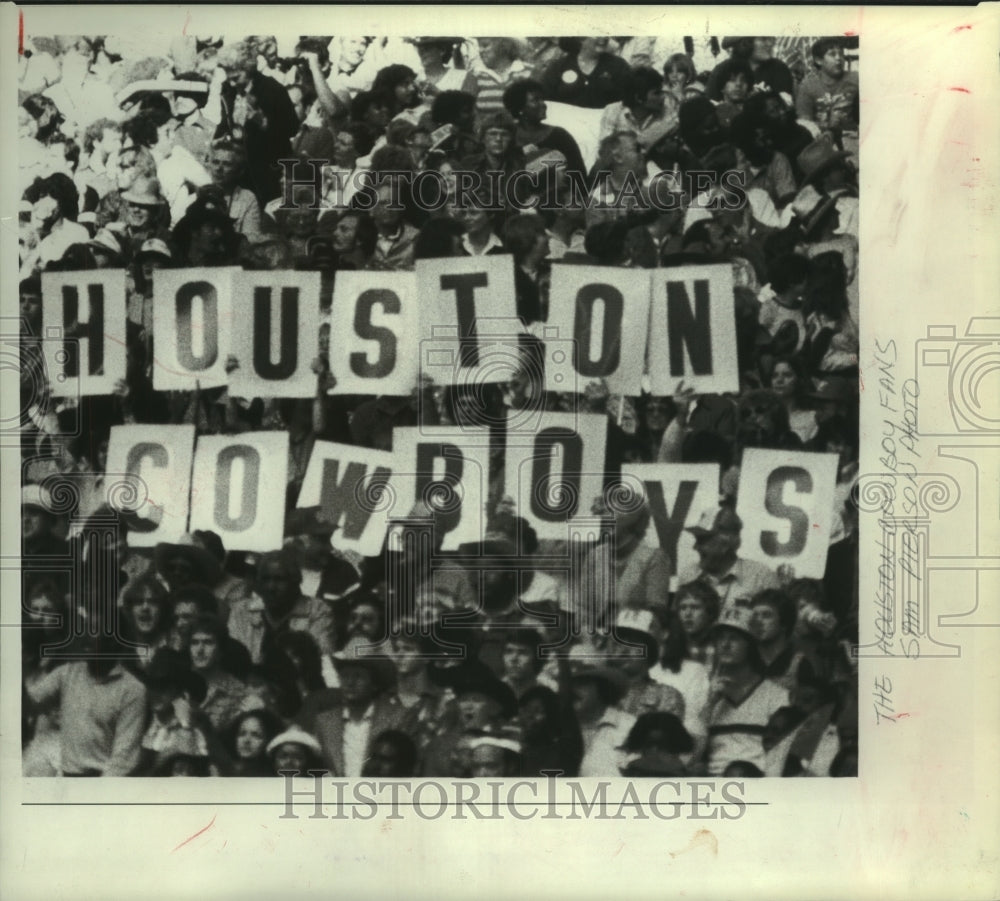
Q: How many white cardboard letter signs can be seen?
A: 14